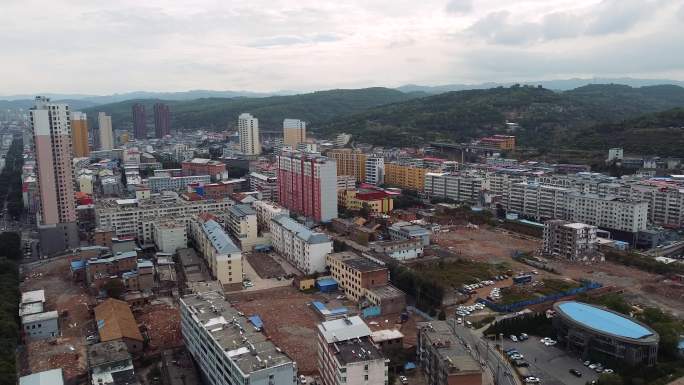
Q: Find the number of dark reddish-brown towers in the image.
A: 2